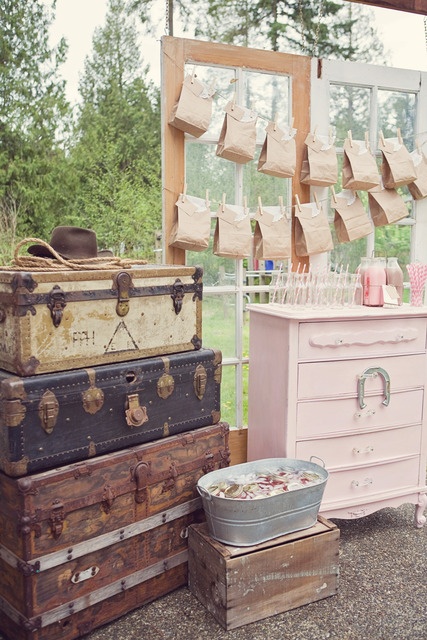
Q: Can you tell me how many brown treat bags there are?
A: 13